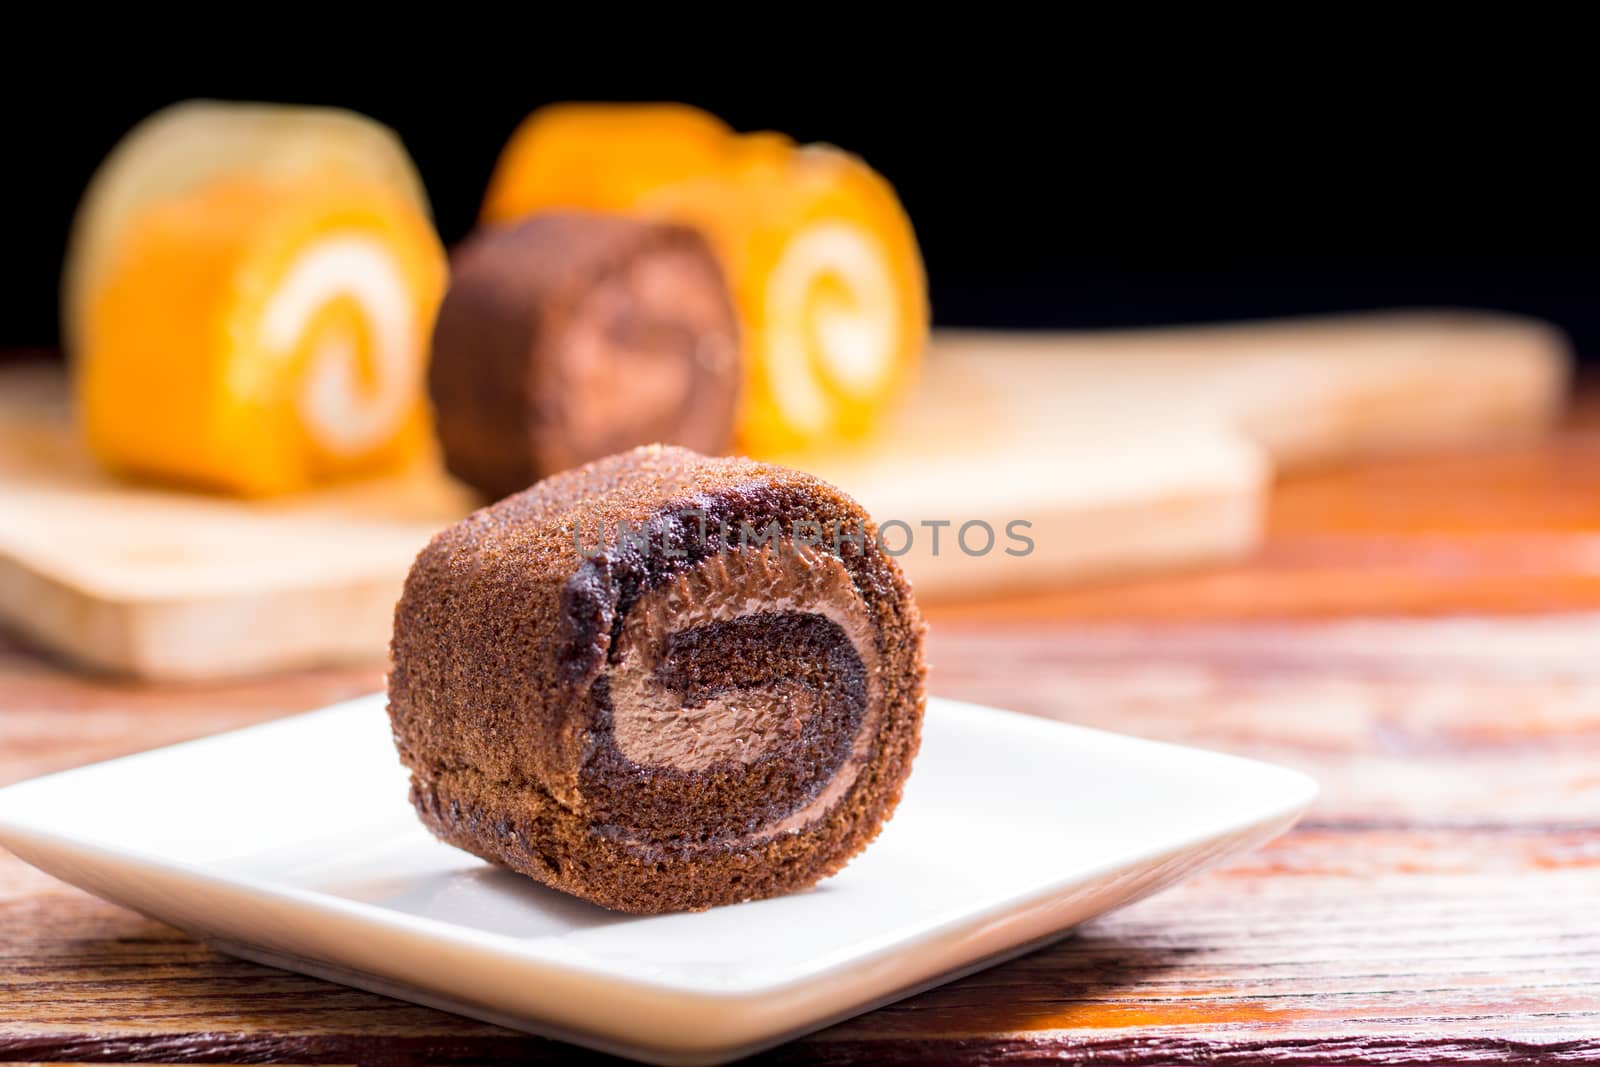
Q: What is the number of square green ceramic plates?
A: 0